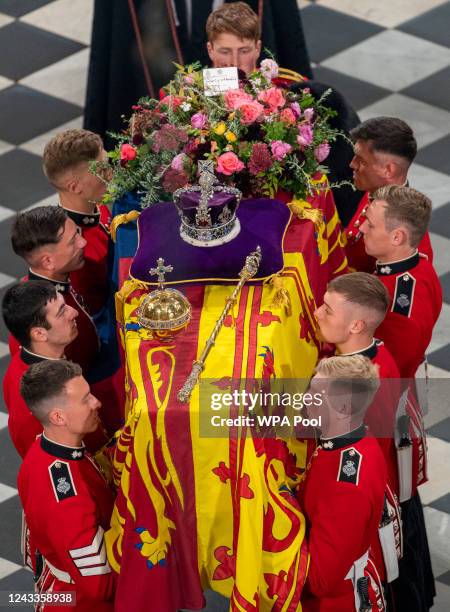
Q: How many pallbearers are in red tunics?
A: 8